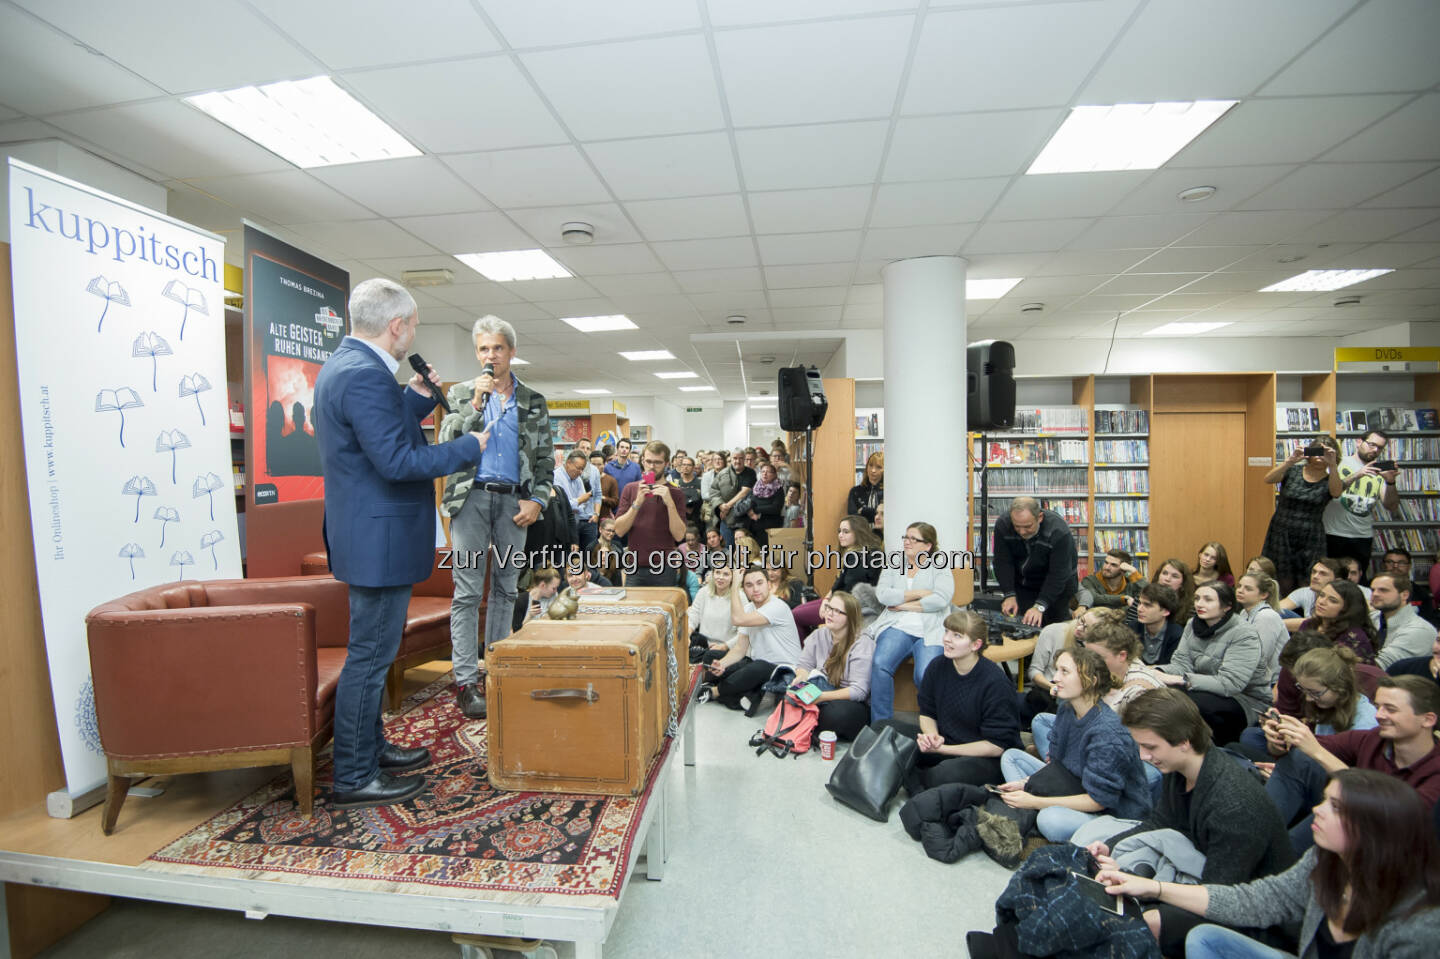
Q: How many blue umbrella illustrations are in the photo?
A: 12